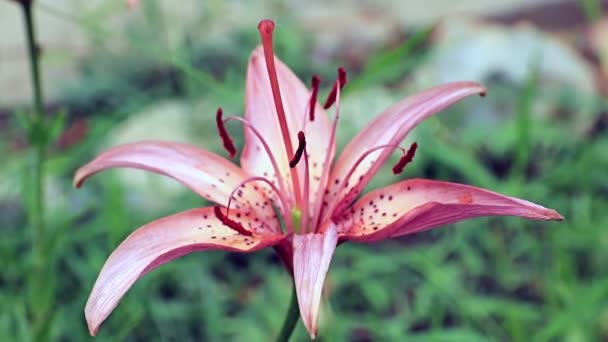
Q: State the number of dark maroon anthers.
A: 6